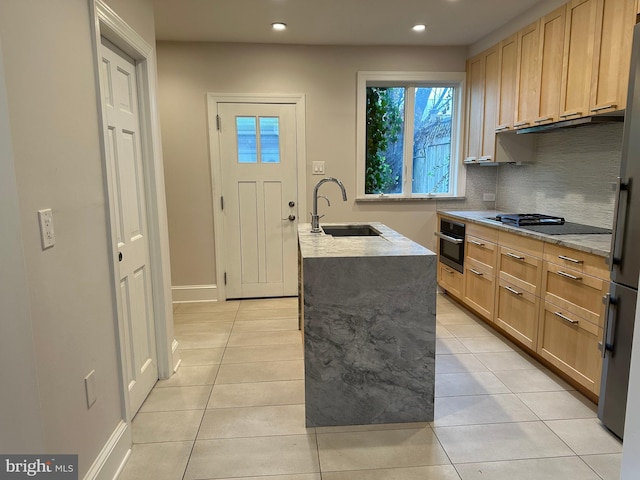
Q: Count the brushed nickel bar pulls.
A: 15